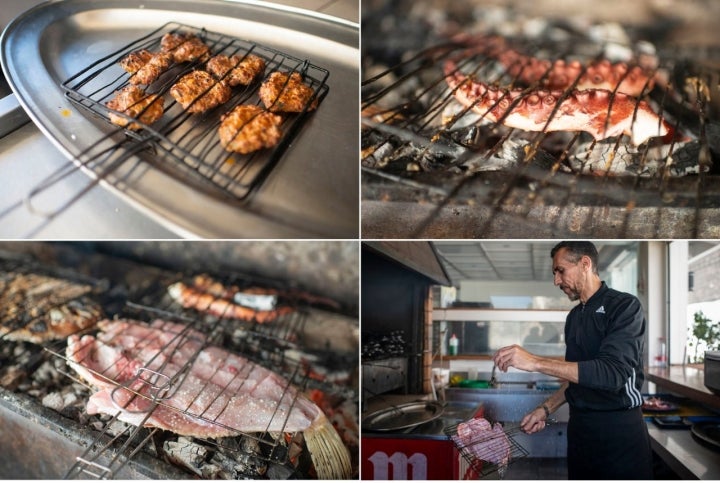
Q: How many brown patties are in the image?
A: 7